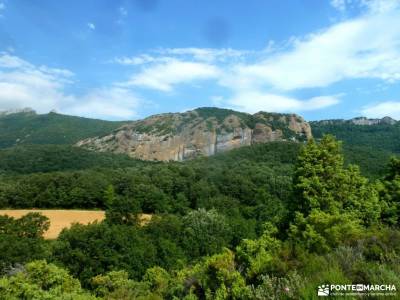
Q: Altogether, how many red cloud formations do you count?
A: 0